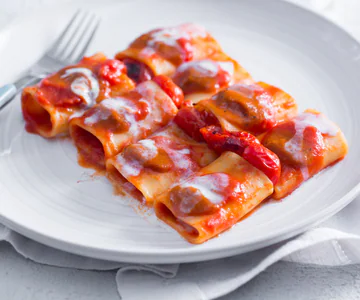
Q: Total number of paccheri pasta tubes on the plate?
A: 8